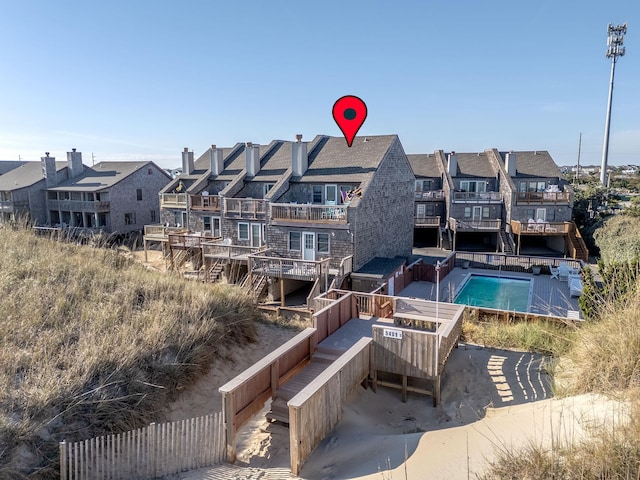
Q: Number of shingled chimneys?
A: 2